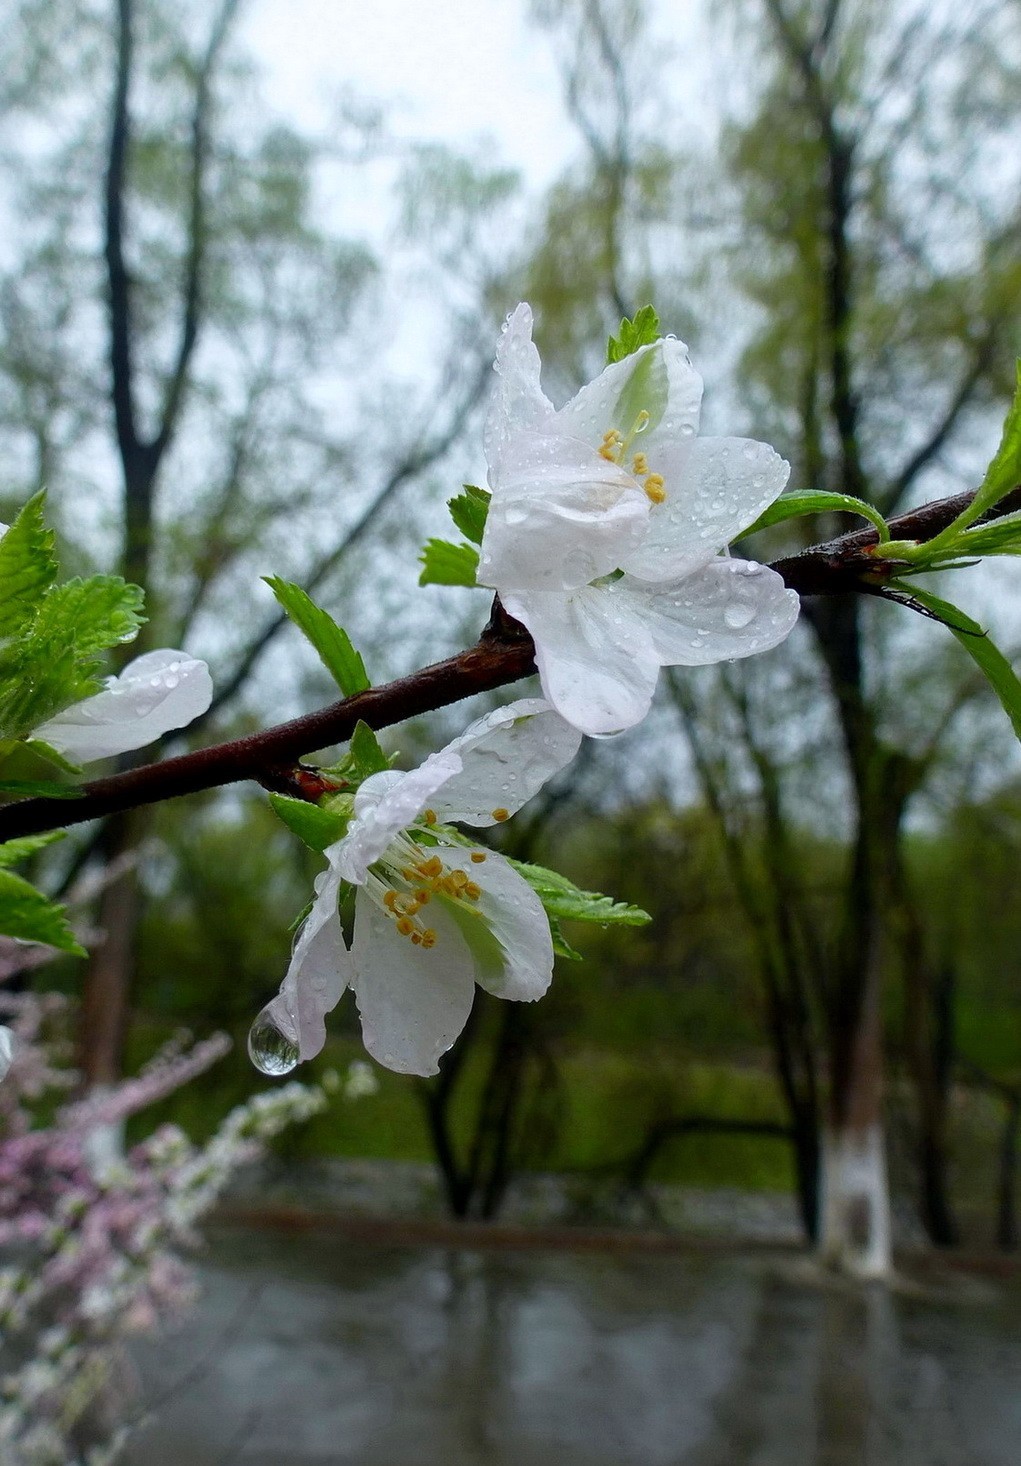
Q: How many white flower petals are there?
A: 12